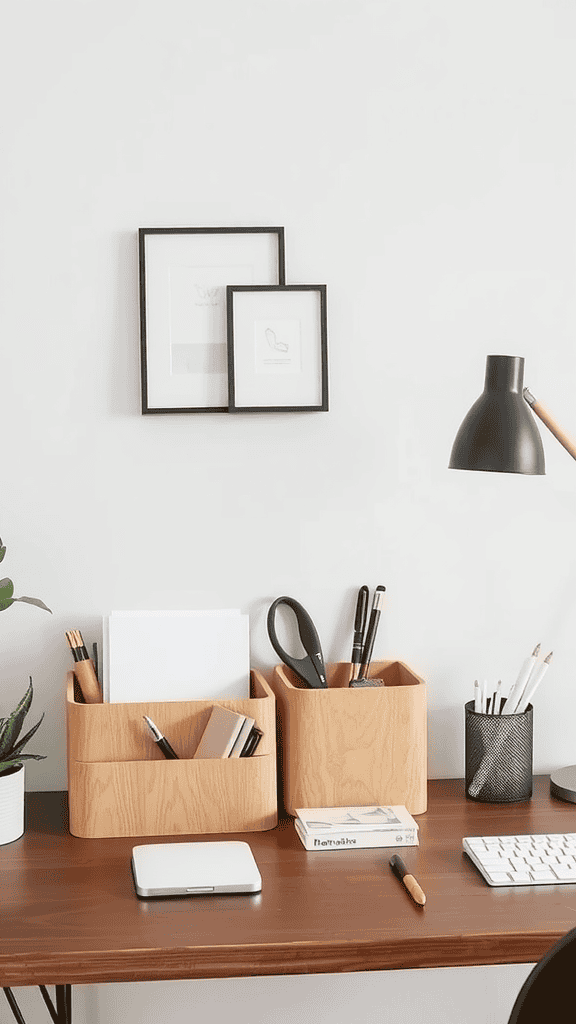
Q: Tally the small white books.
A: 2